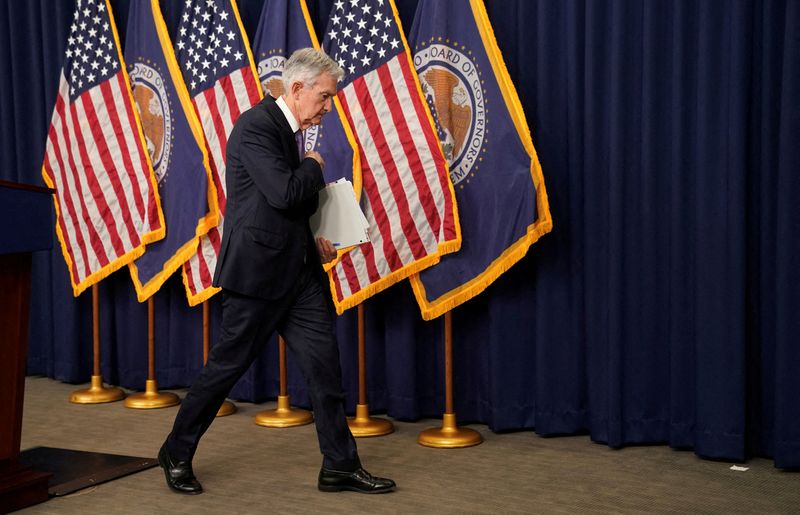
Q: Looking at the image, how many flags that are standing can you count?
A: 6